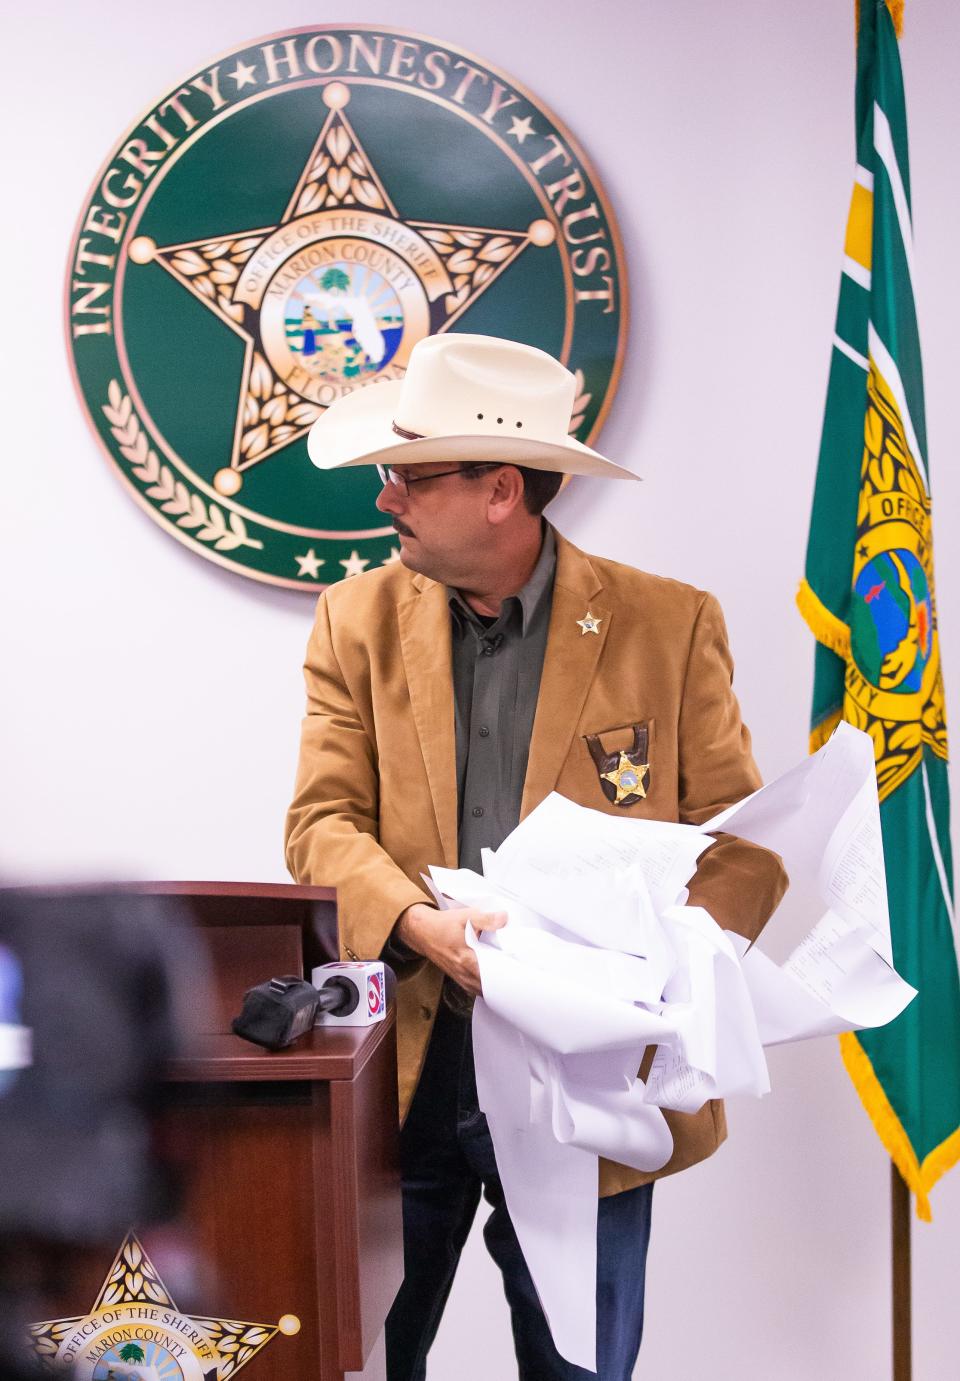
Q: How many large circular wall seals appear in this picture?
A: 1